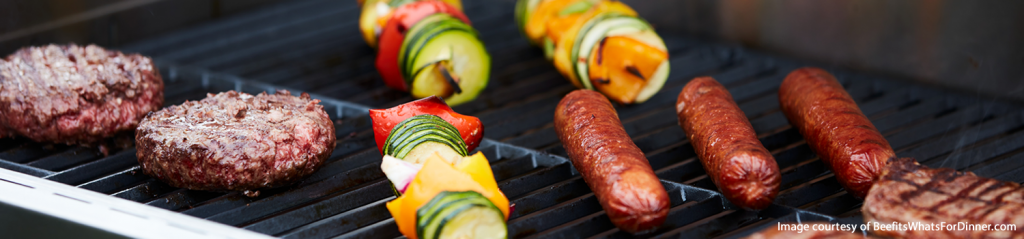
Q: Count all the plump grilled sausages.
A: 3